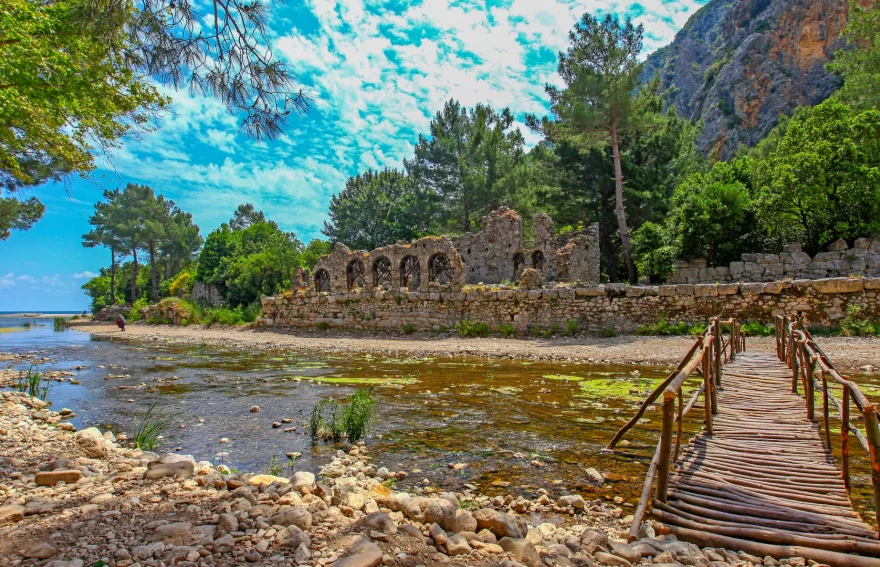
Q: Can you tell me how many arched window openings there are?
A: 7